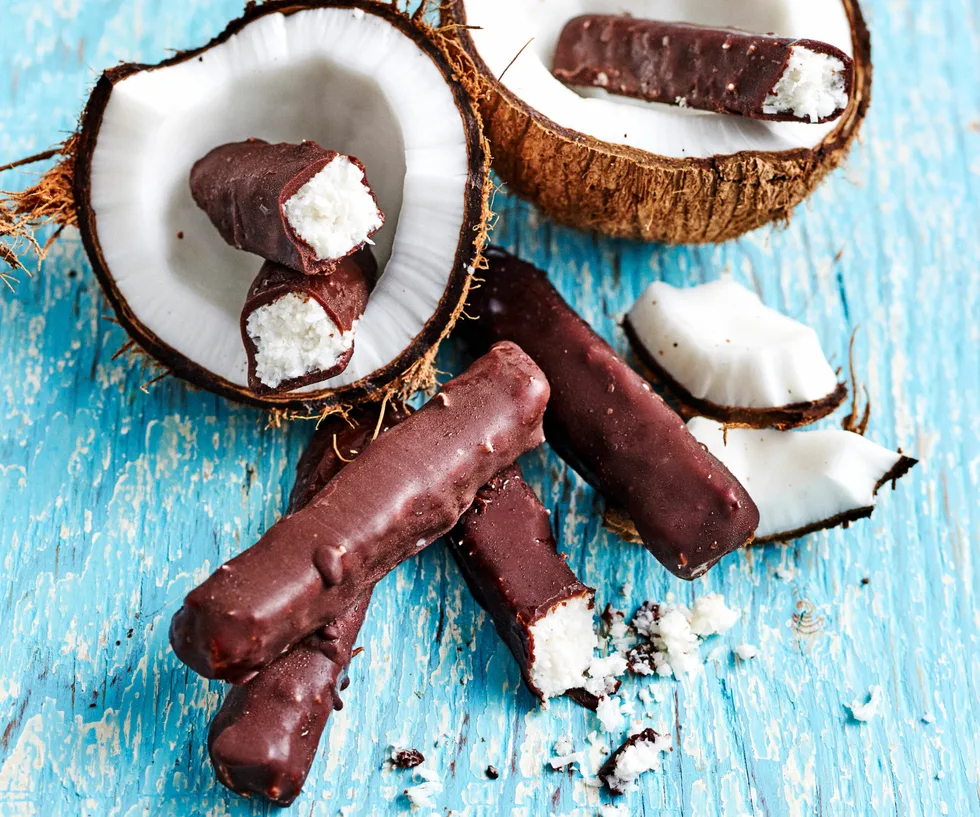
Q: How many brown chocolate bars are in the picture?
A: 7